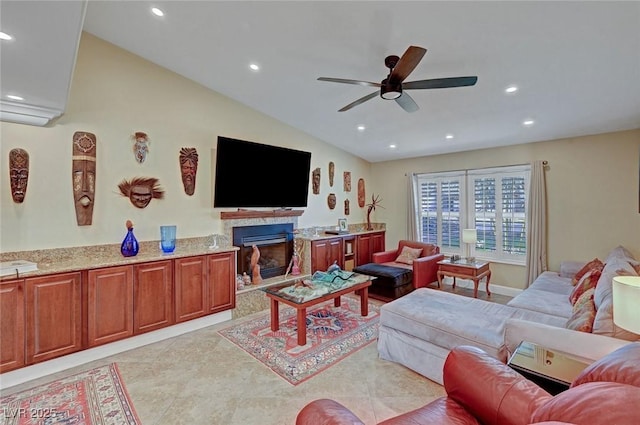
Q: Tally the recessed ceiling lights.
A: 9